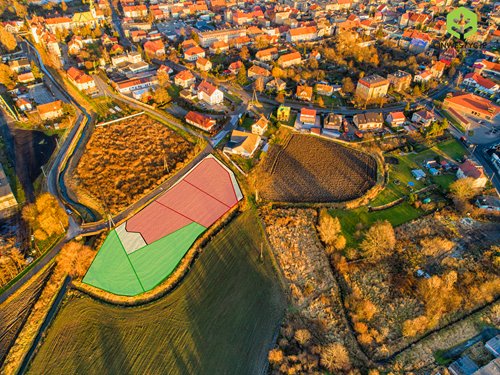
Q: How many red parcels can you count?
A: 3